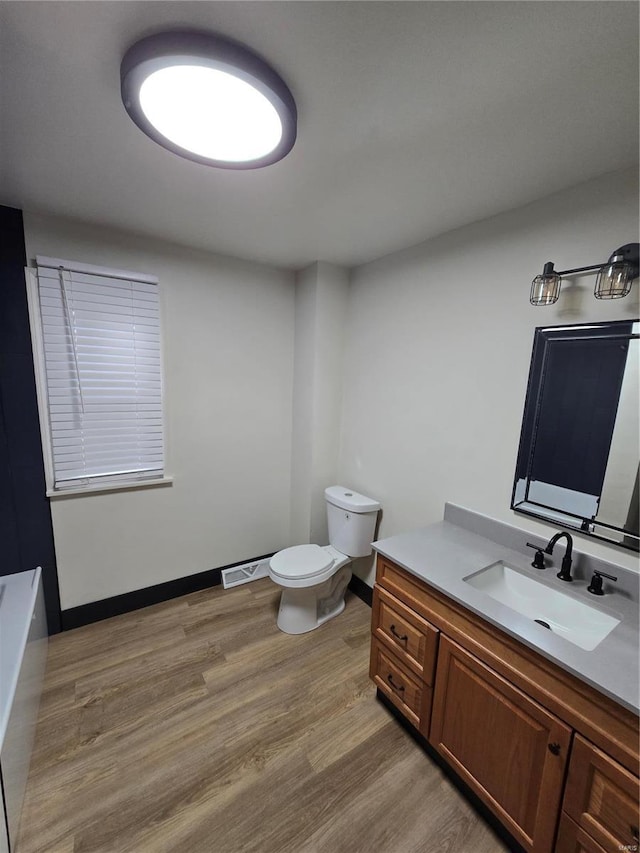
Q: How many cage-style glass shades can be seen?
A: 2